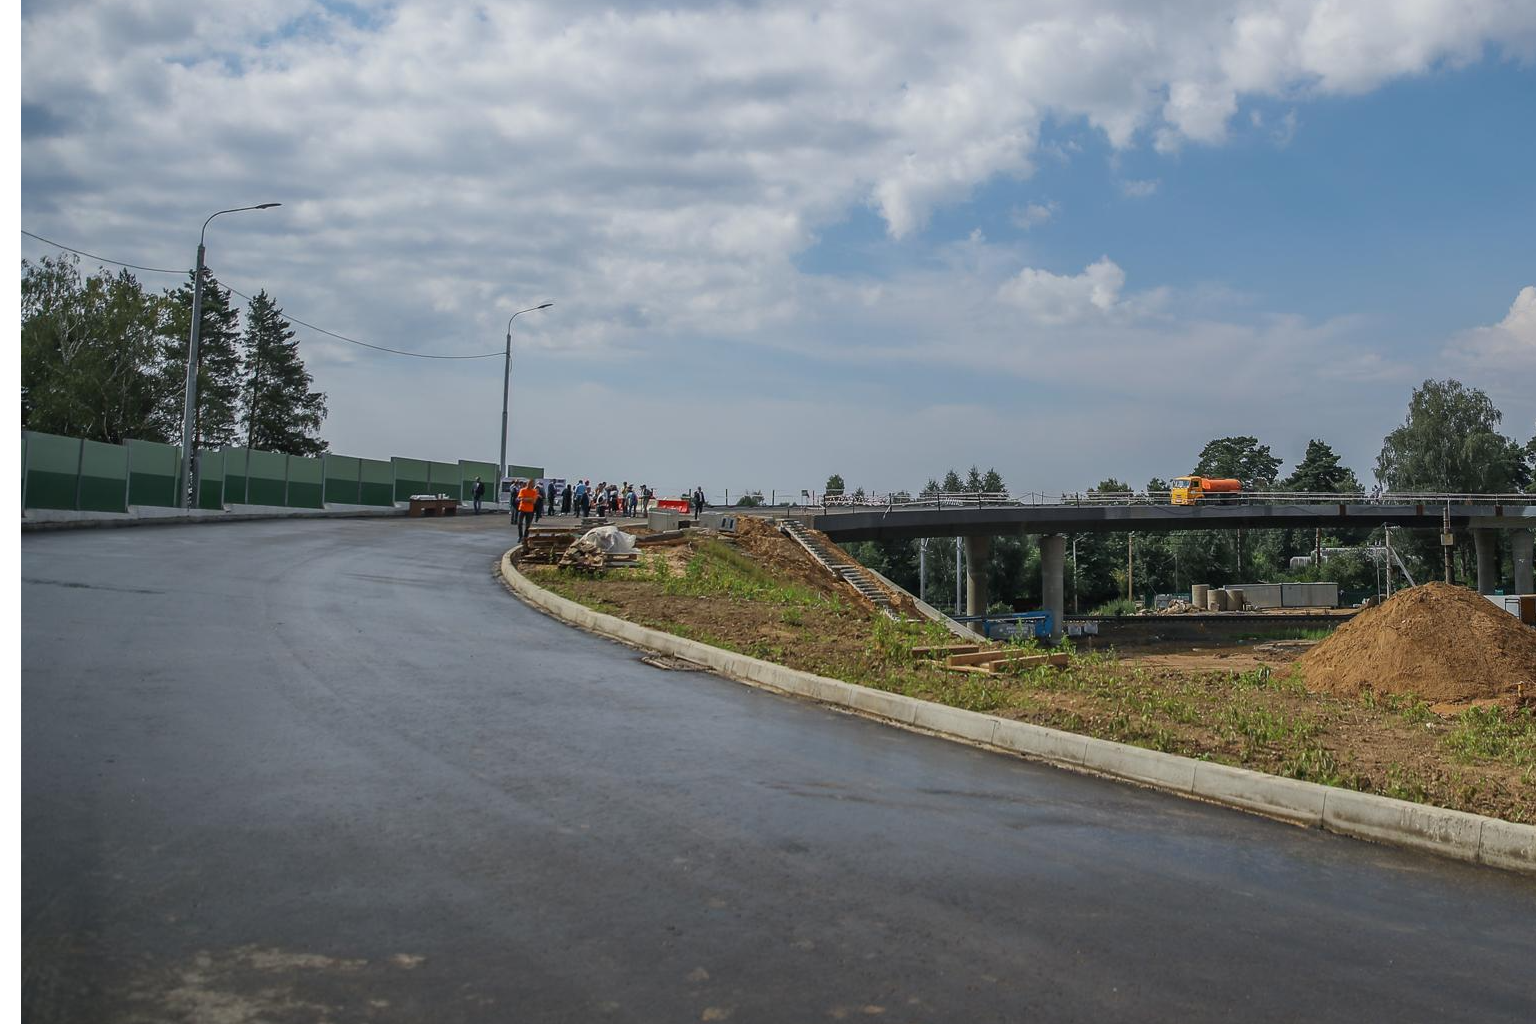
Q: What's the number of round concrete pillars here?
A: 4